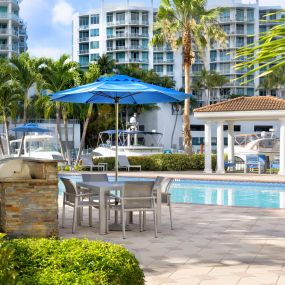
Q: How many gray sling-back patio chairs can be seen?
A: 4